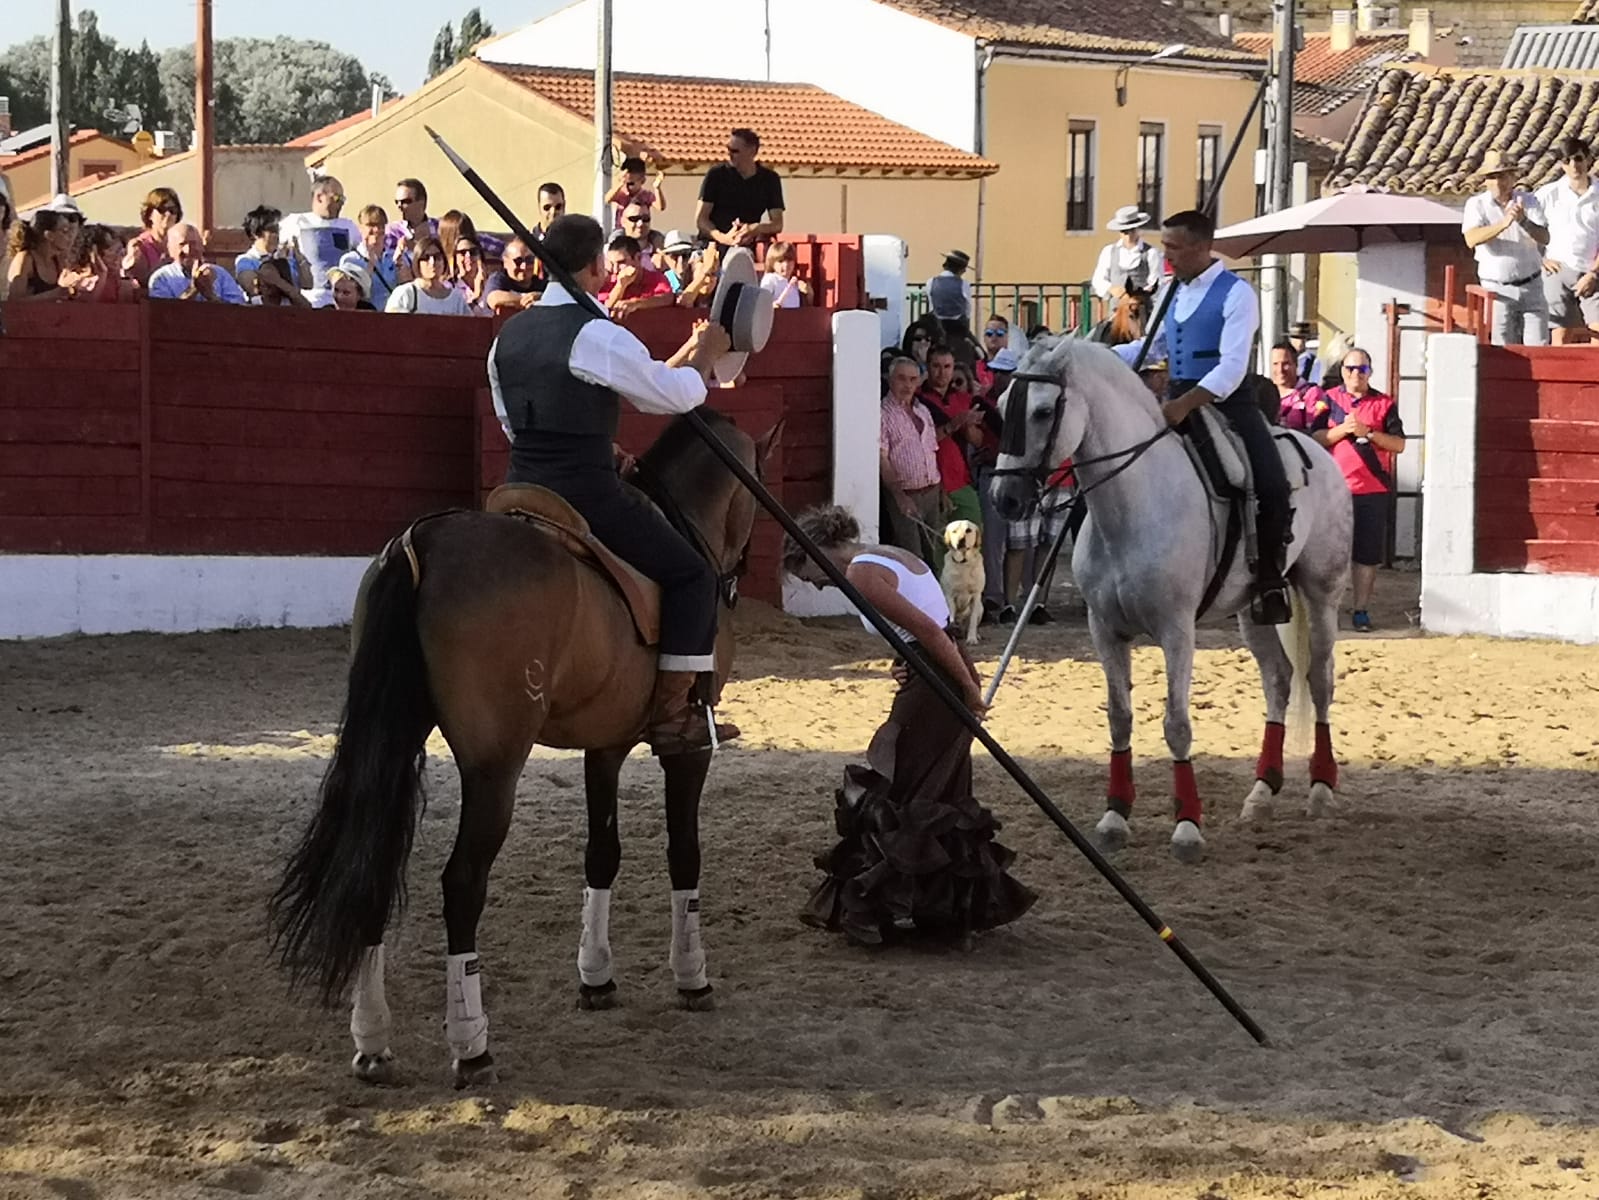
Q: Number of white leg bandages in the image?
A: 4